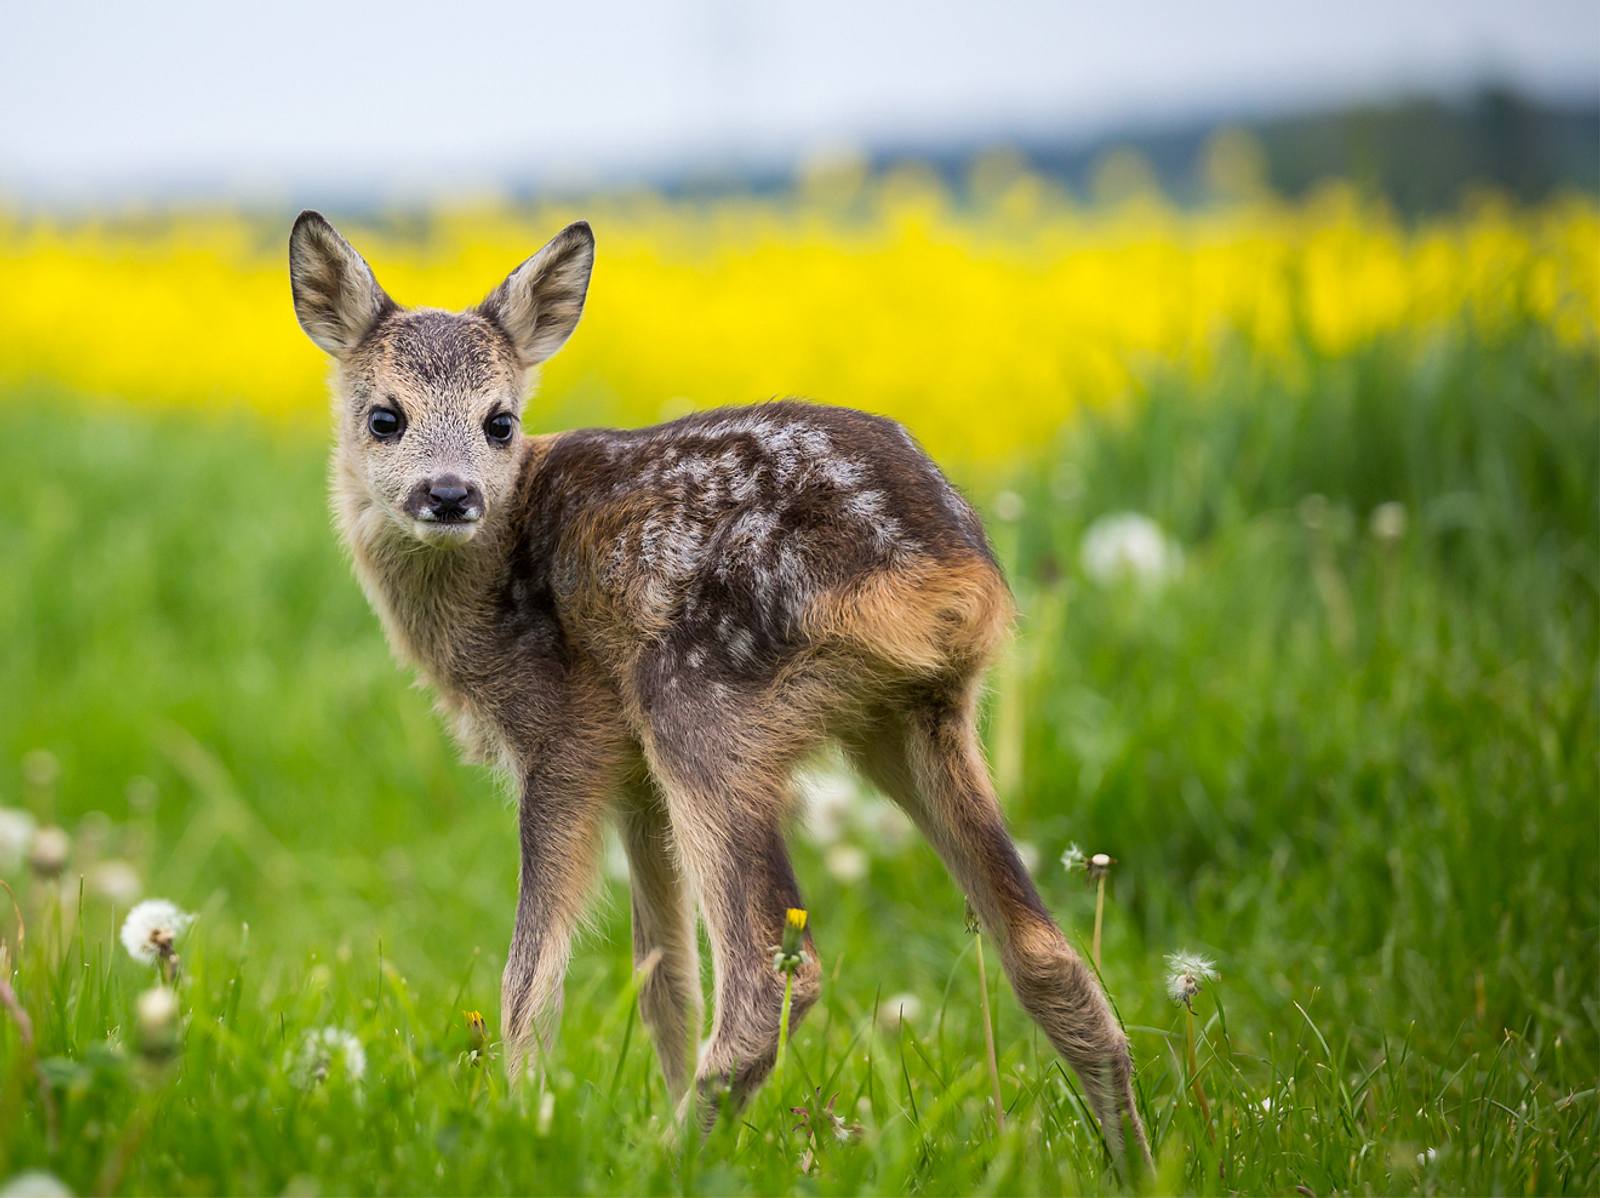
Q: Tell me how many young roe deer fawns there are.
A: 1